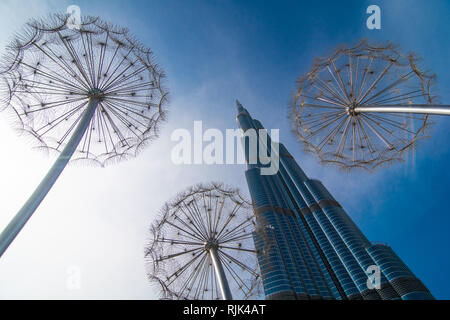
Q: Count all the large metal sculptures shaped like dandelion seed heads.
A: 3